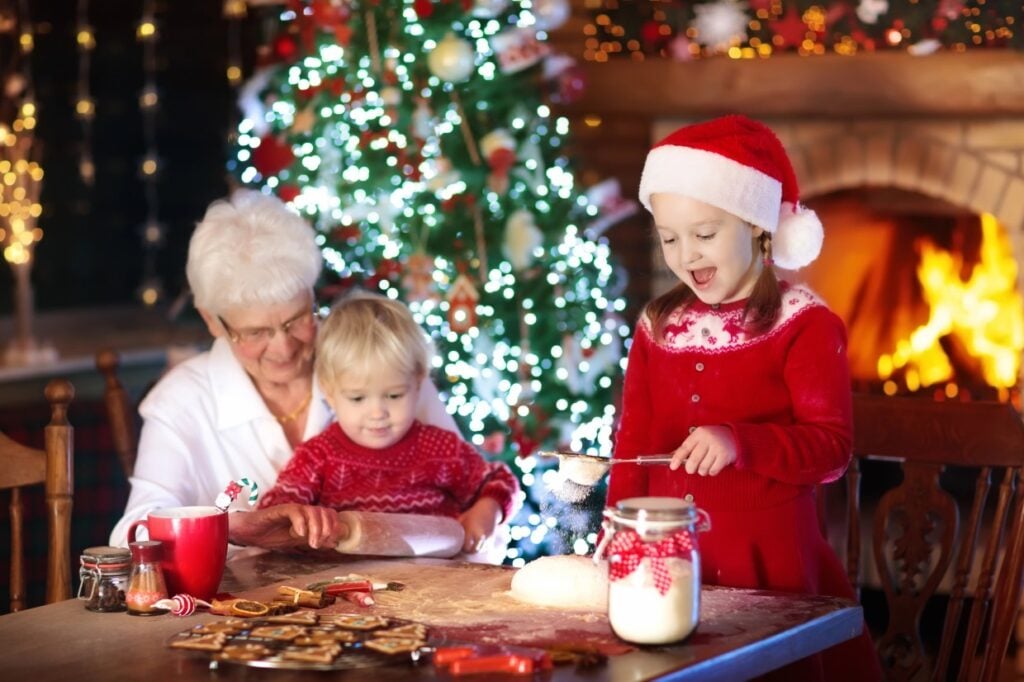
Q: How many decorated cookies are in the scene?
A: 10